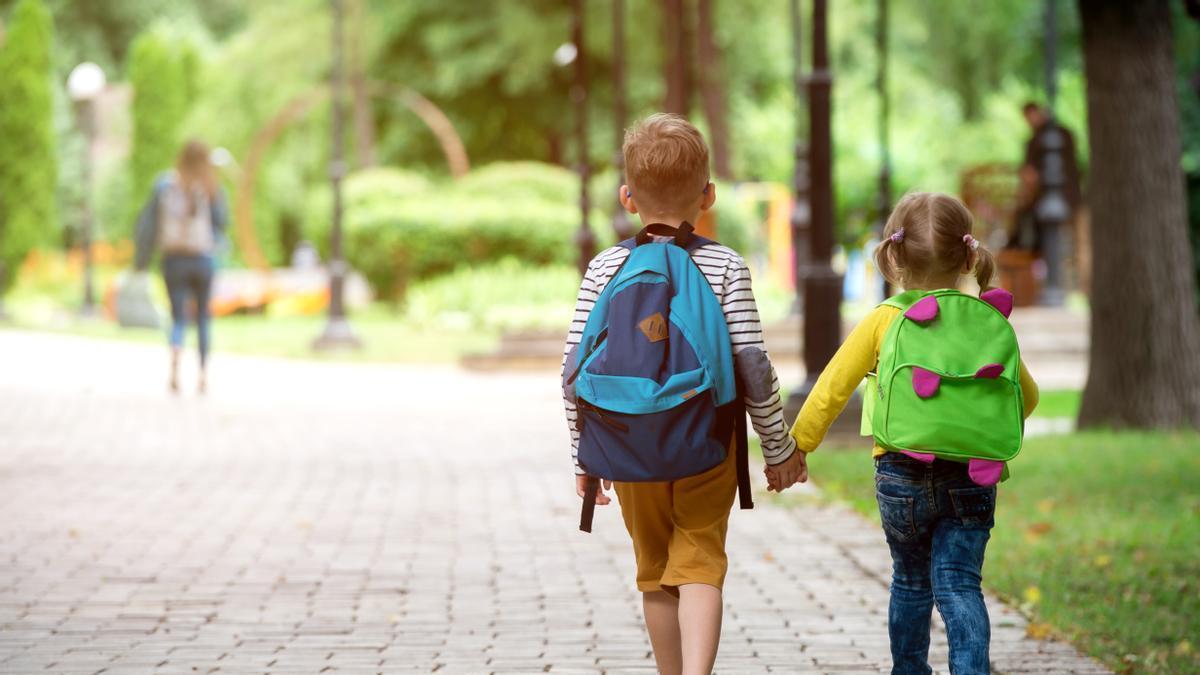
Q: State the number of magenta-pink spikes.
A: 6